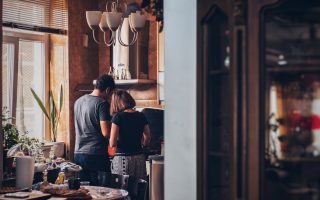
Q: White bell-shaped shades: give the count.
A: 5